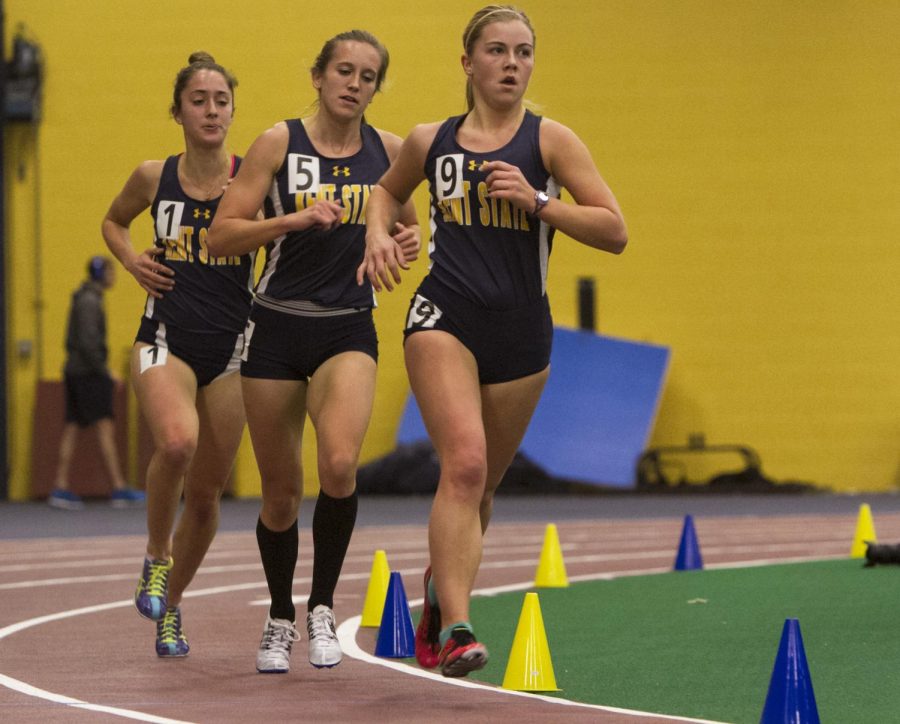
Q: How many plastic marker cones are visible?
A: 7